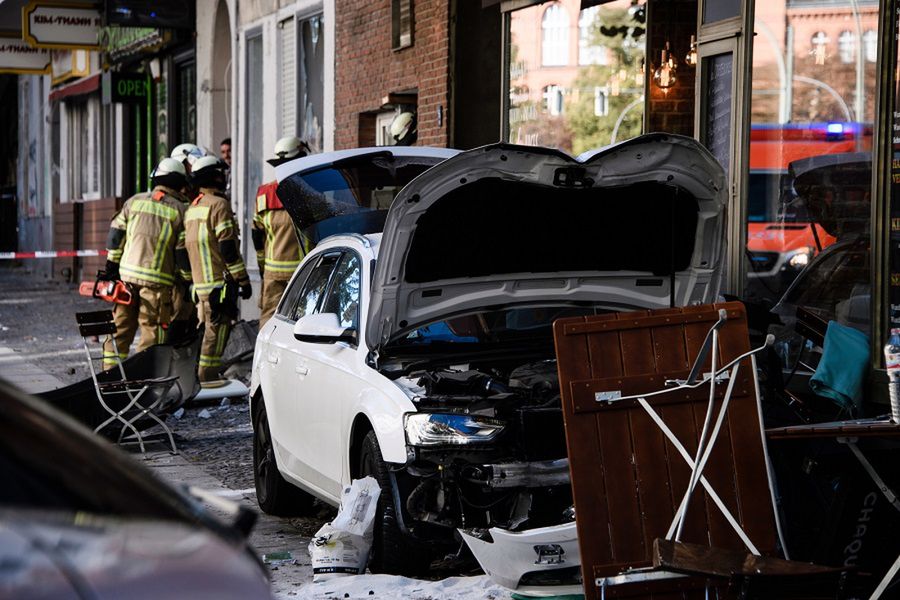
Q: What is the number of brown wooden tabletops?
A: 2